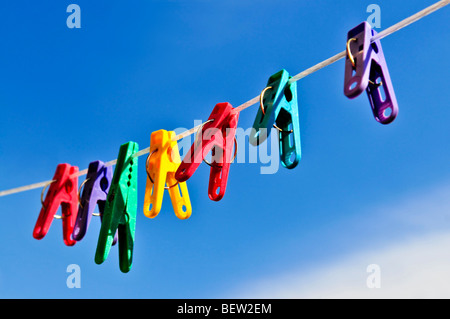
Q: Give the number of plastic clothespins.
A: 7